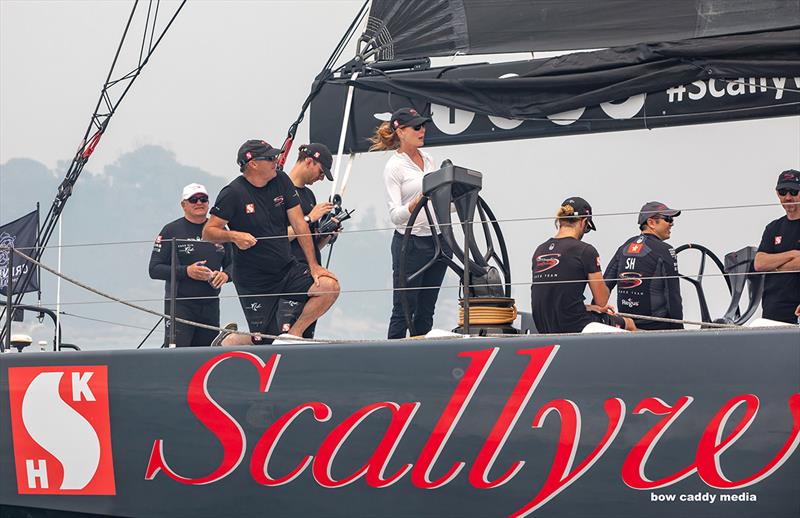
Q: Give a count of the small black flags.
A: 1